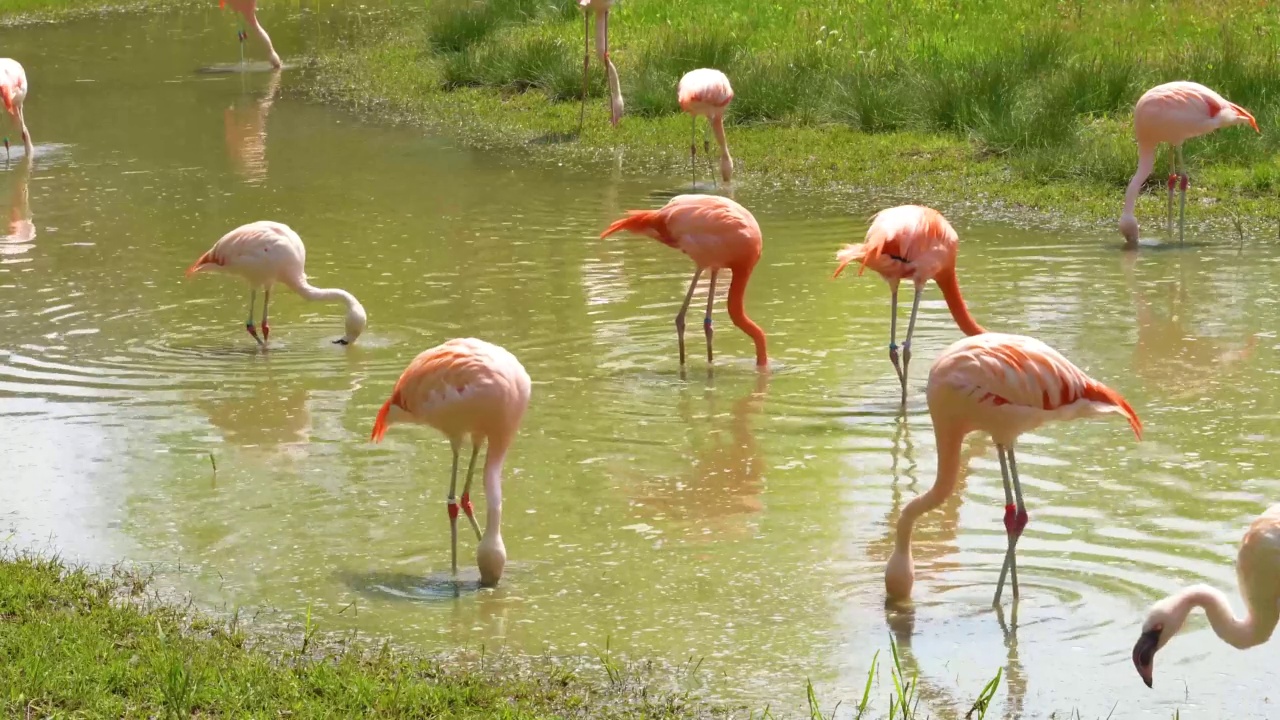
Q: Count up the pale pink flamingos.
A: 9